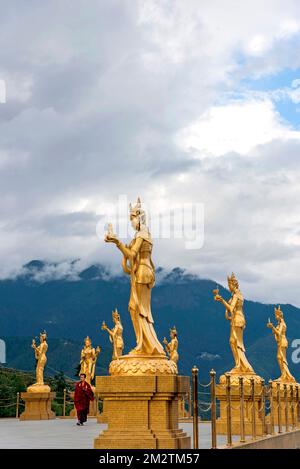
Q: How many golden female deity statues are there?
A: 7